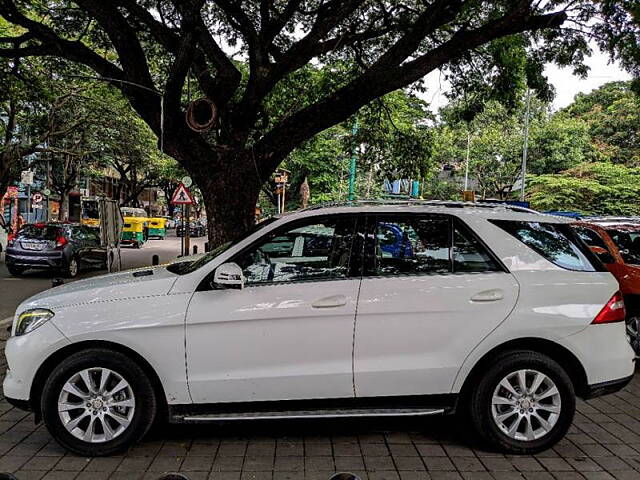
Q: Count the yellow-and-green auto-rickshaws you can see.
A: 2